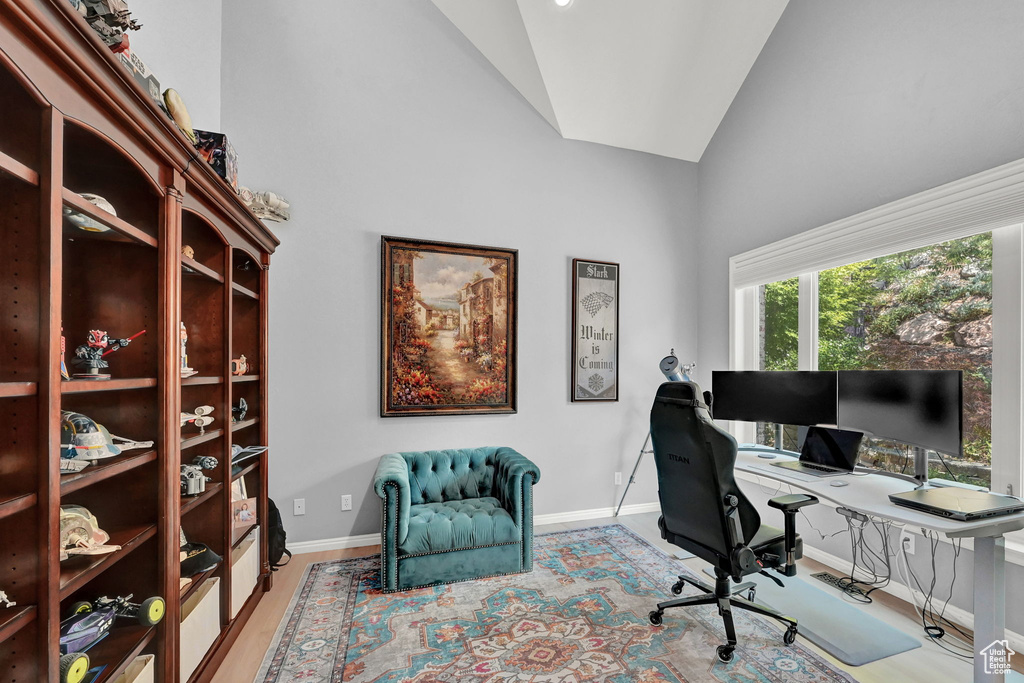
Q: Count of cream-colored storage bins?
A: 3